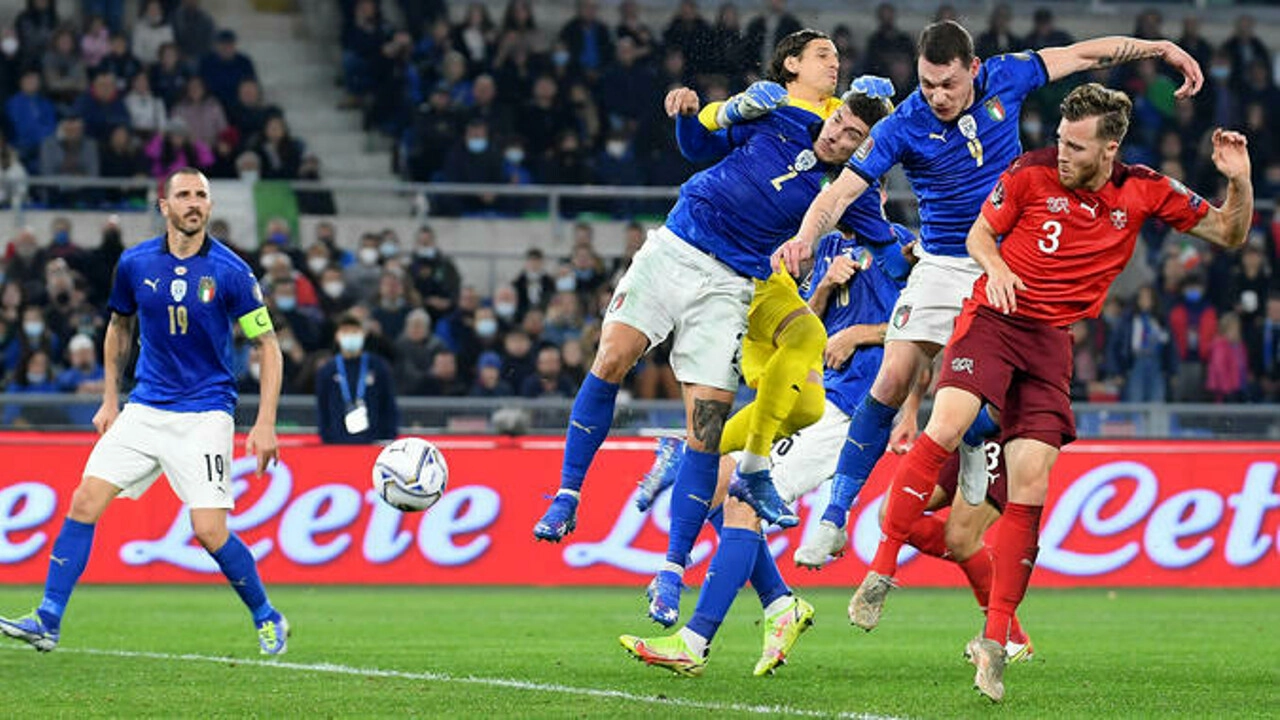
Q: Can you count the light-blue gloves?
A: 2